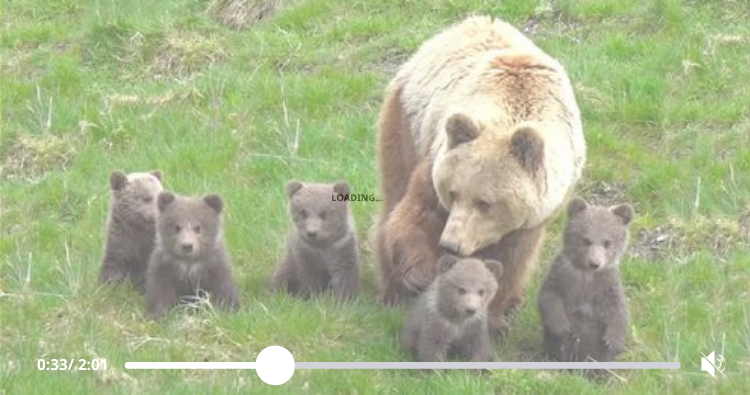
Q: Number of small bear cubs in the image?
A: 5